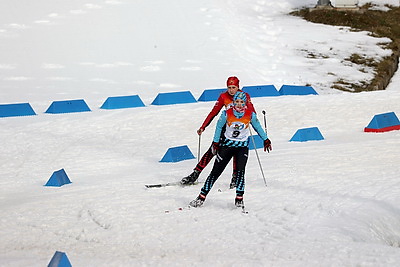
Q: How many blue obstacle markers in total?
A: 13